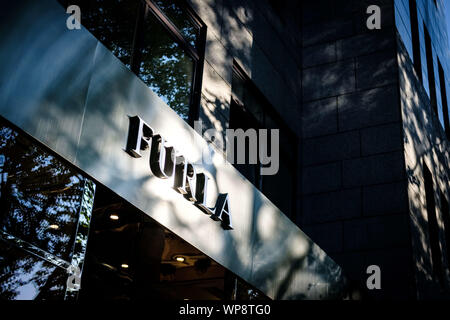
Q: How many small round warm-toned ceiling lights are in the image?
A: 4